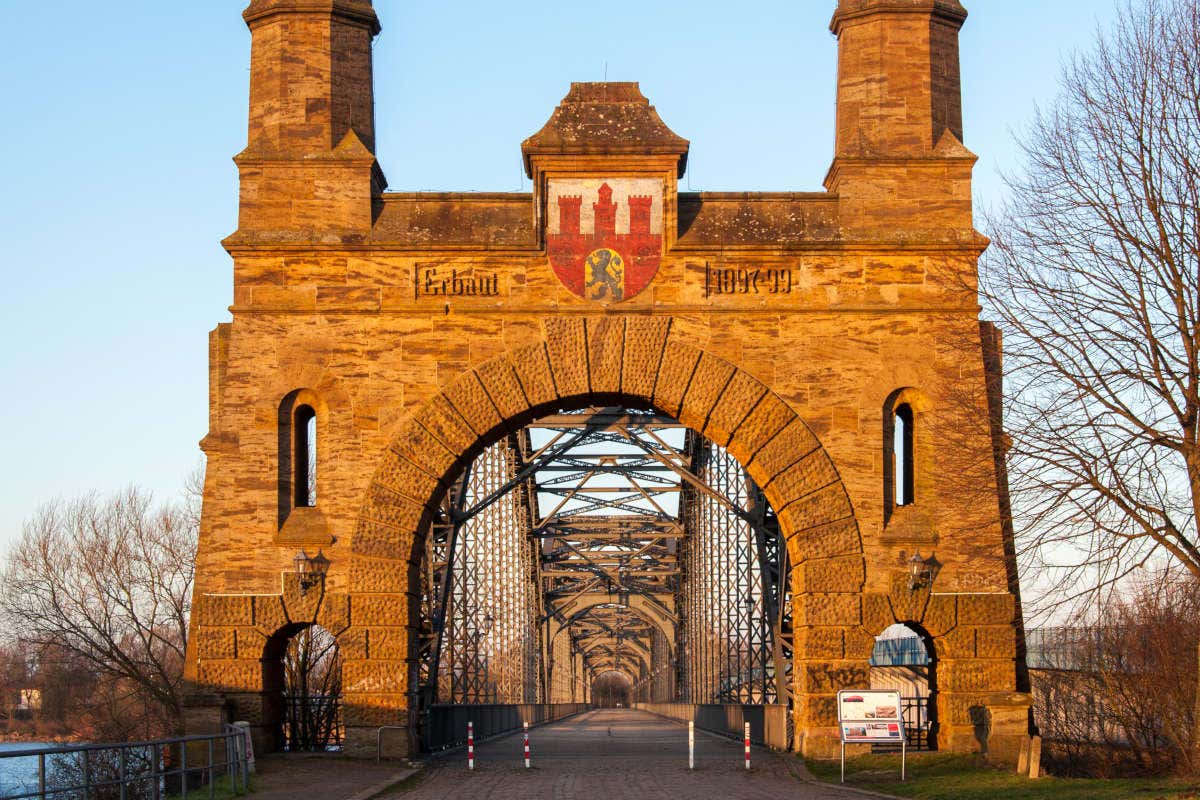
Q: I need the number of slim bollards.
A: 4